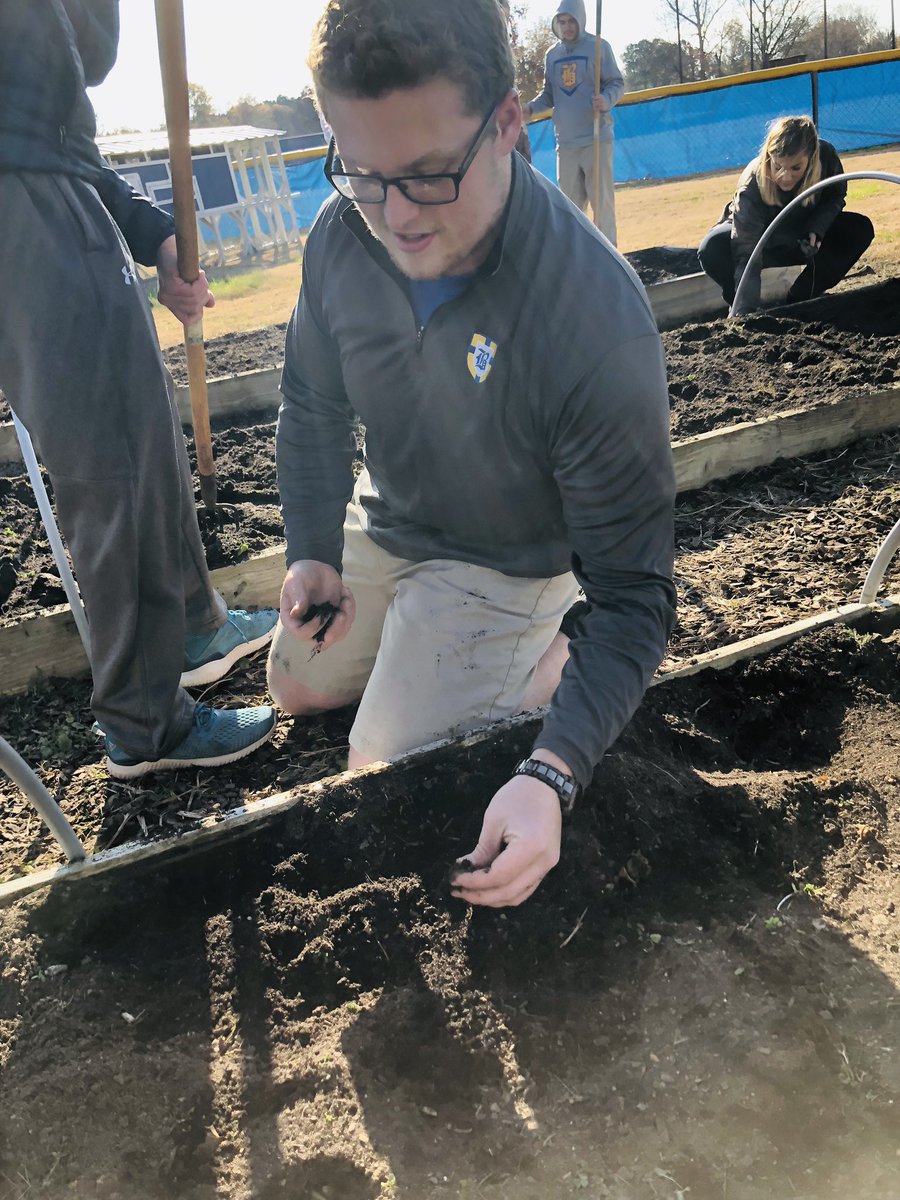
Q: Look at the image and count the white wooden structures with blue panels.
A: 1